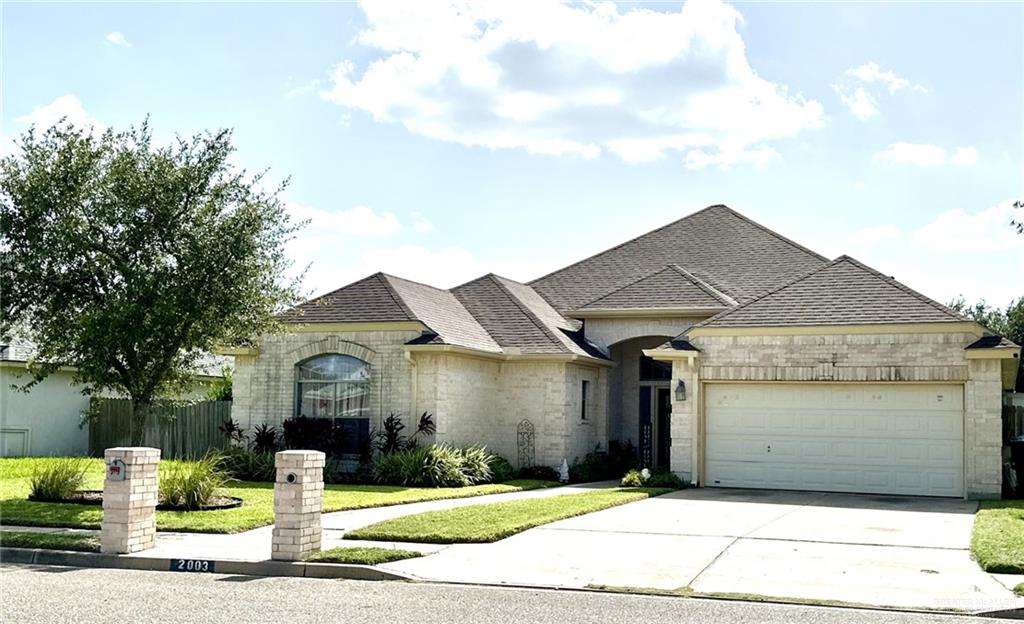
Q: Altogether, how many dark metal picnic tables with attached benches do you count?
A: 0